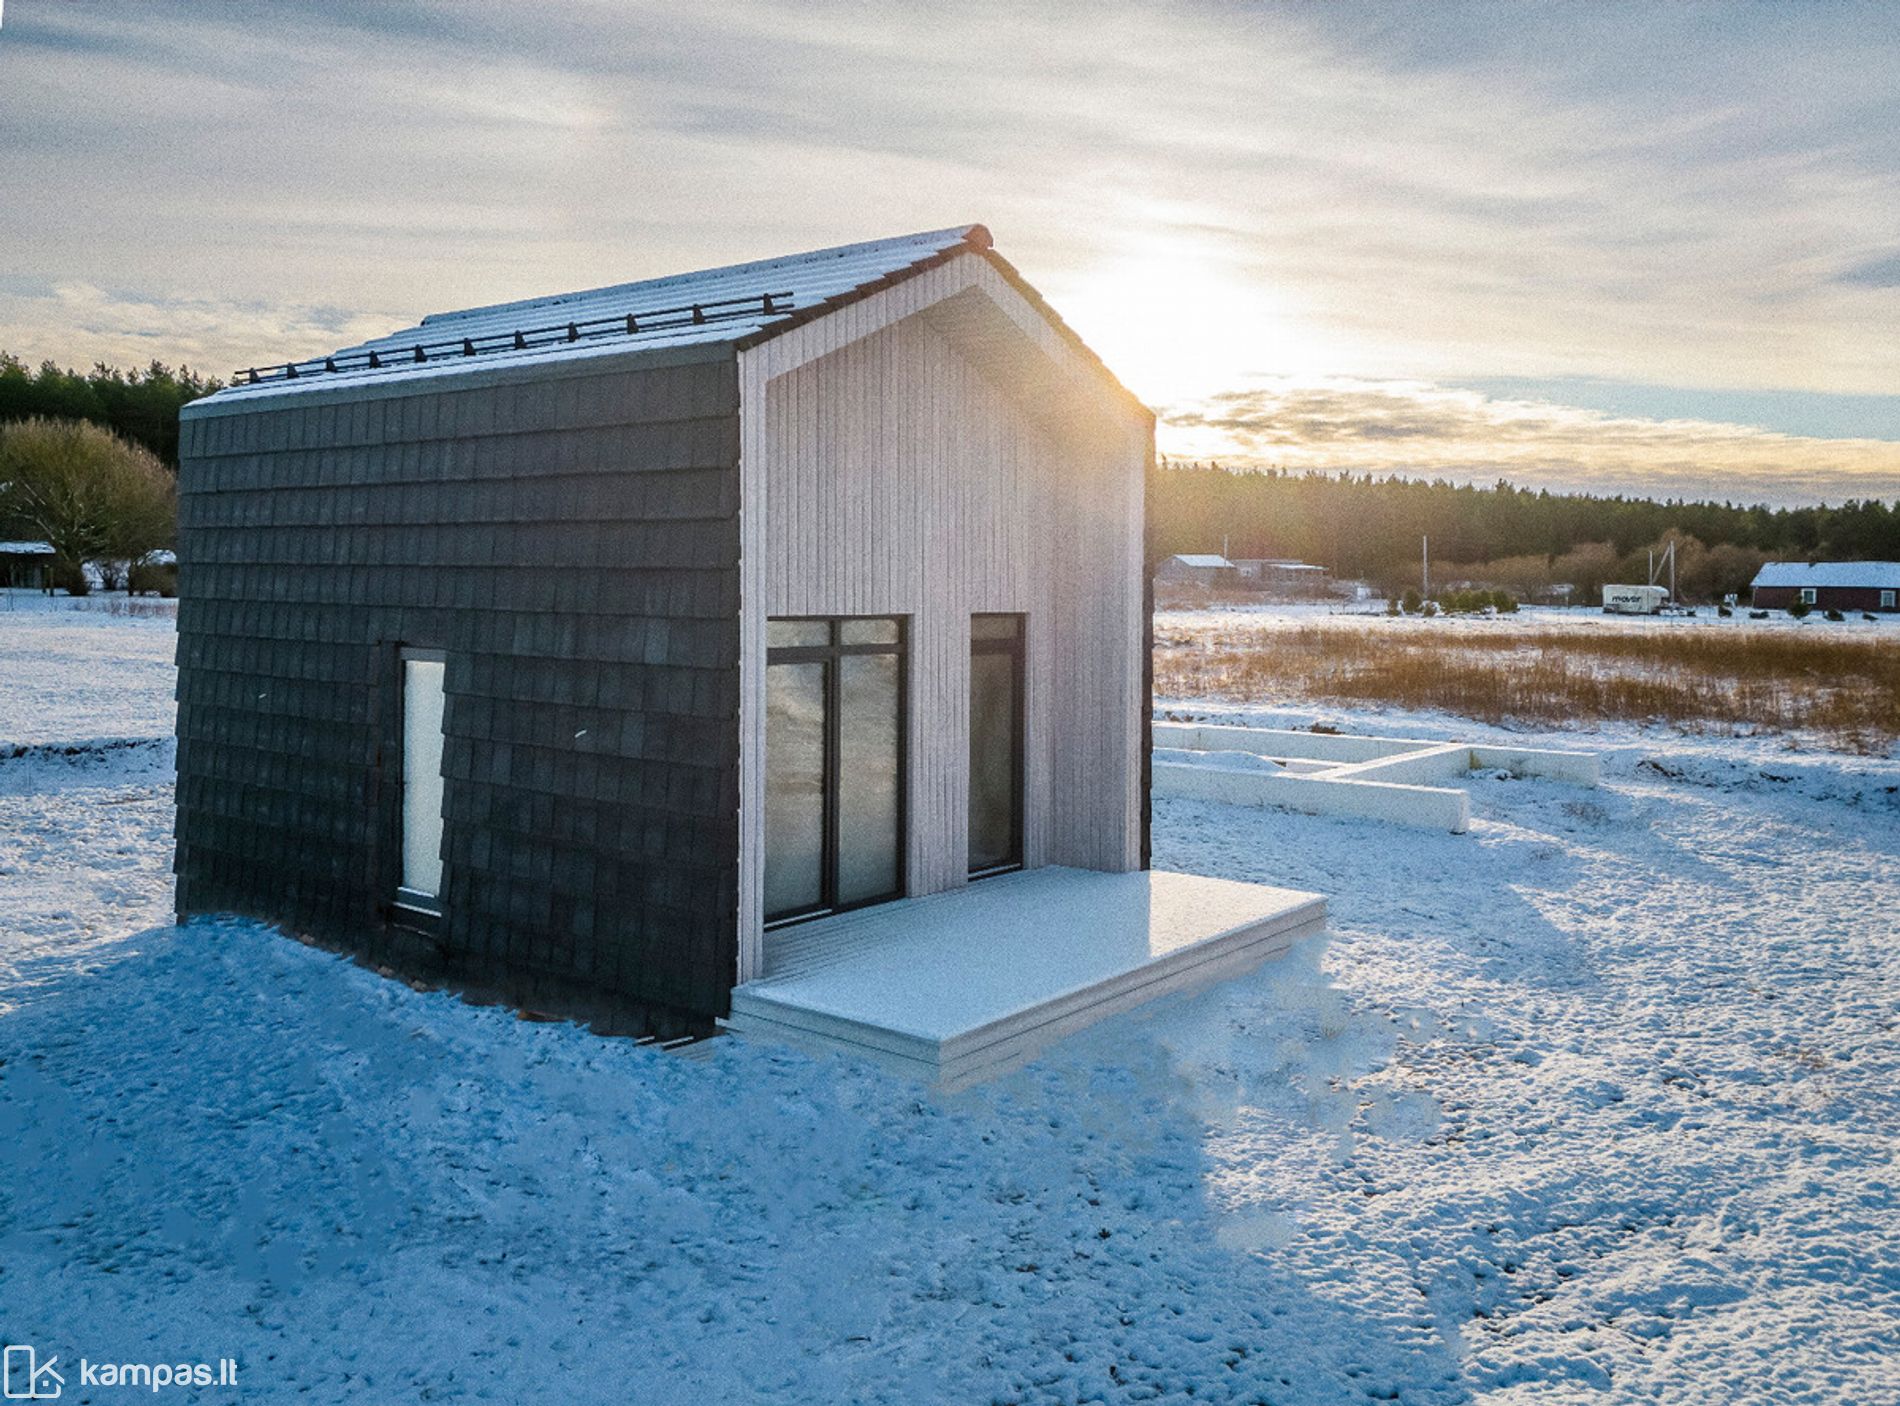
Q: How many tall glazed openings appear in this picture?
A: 3